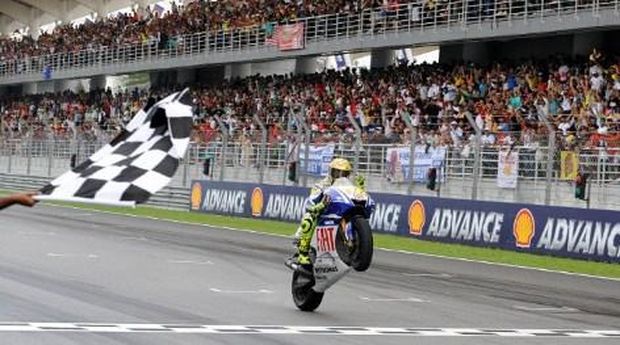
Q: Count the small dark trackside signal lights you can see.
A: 5